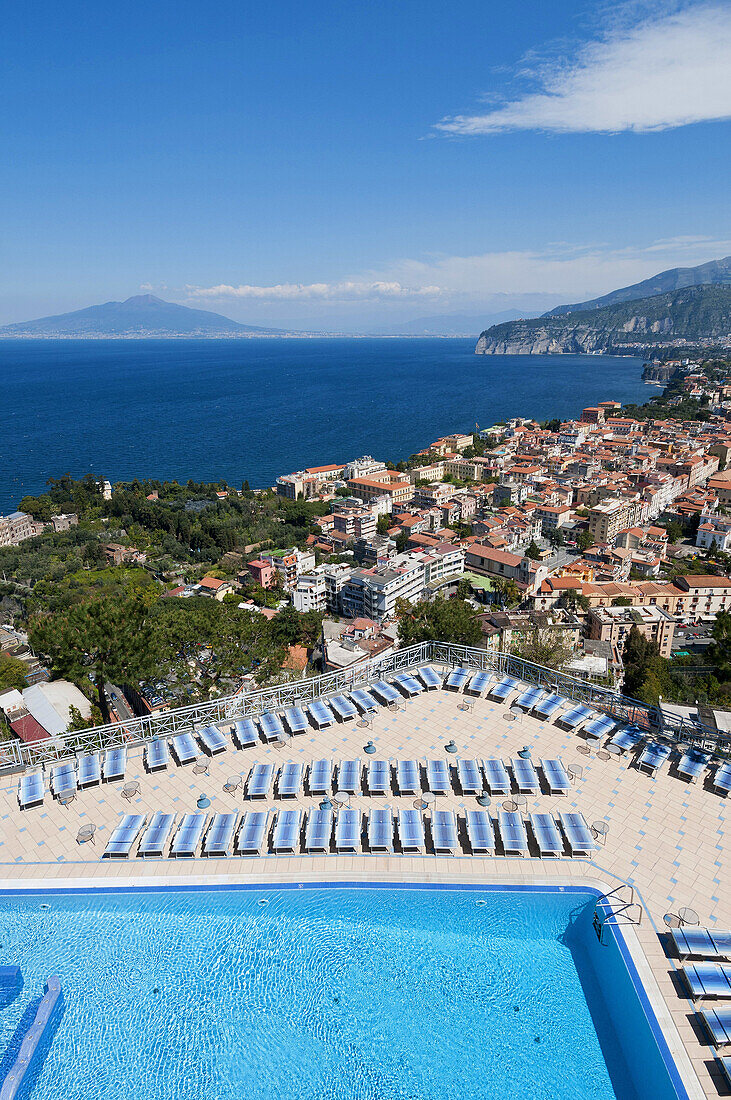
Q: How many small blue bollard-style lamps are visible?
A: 6